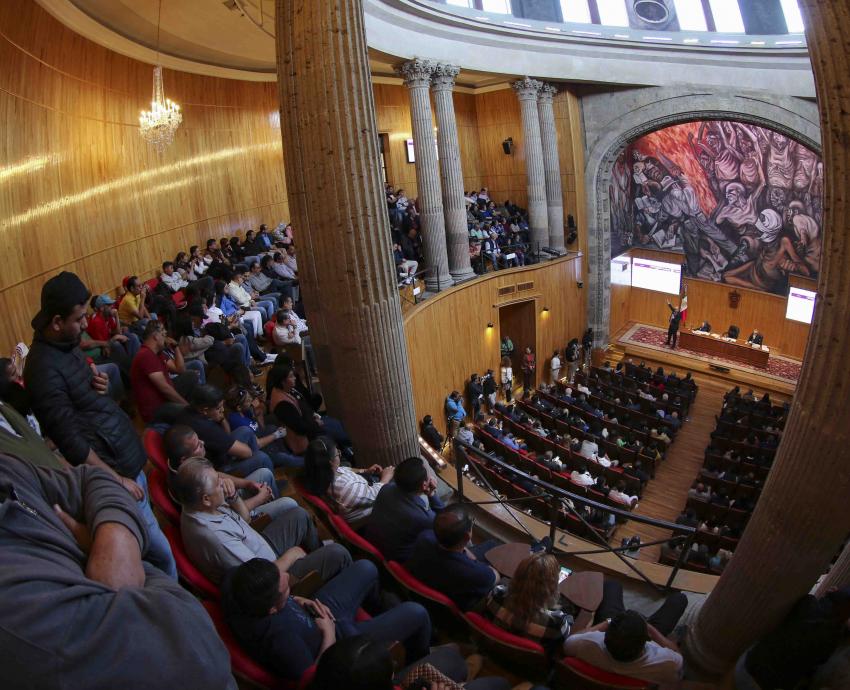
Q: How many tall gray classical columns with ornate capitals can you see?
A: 4